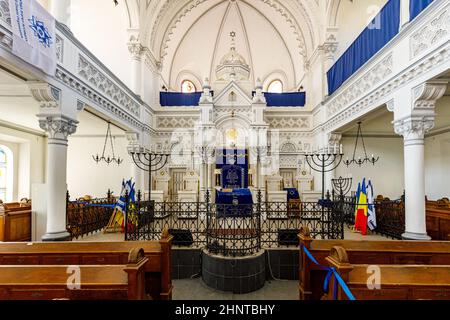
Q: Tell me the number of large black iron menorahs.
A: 2